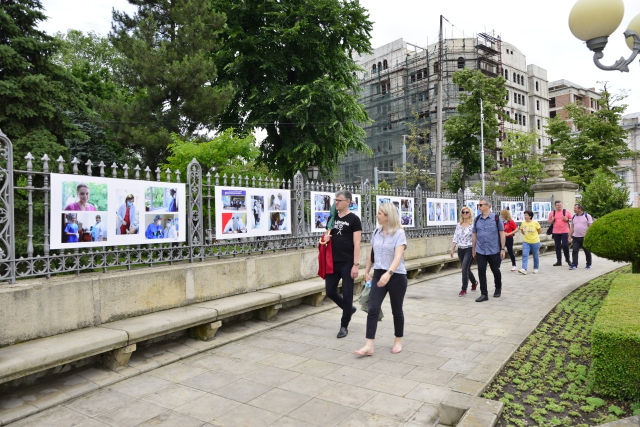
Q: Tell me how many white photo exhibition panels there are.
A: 8